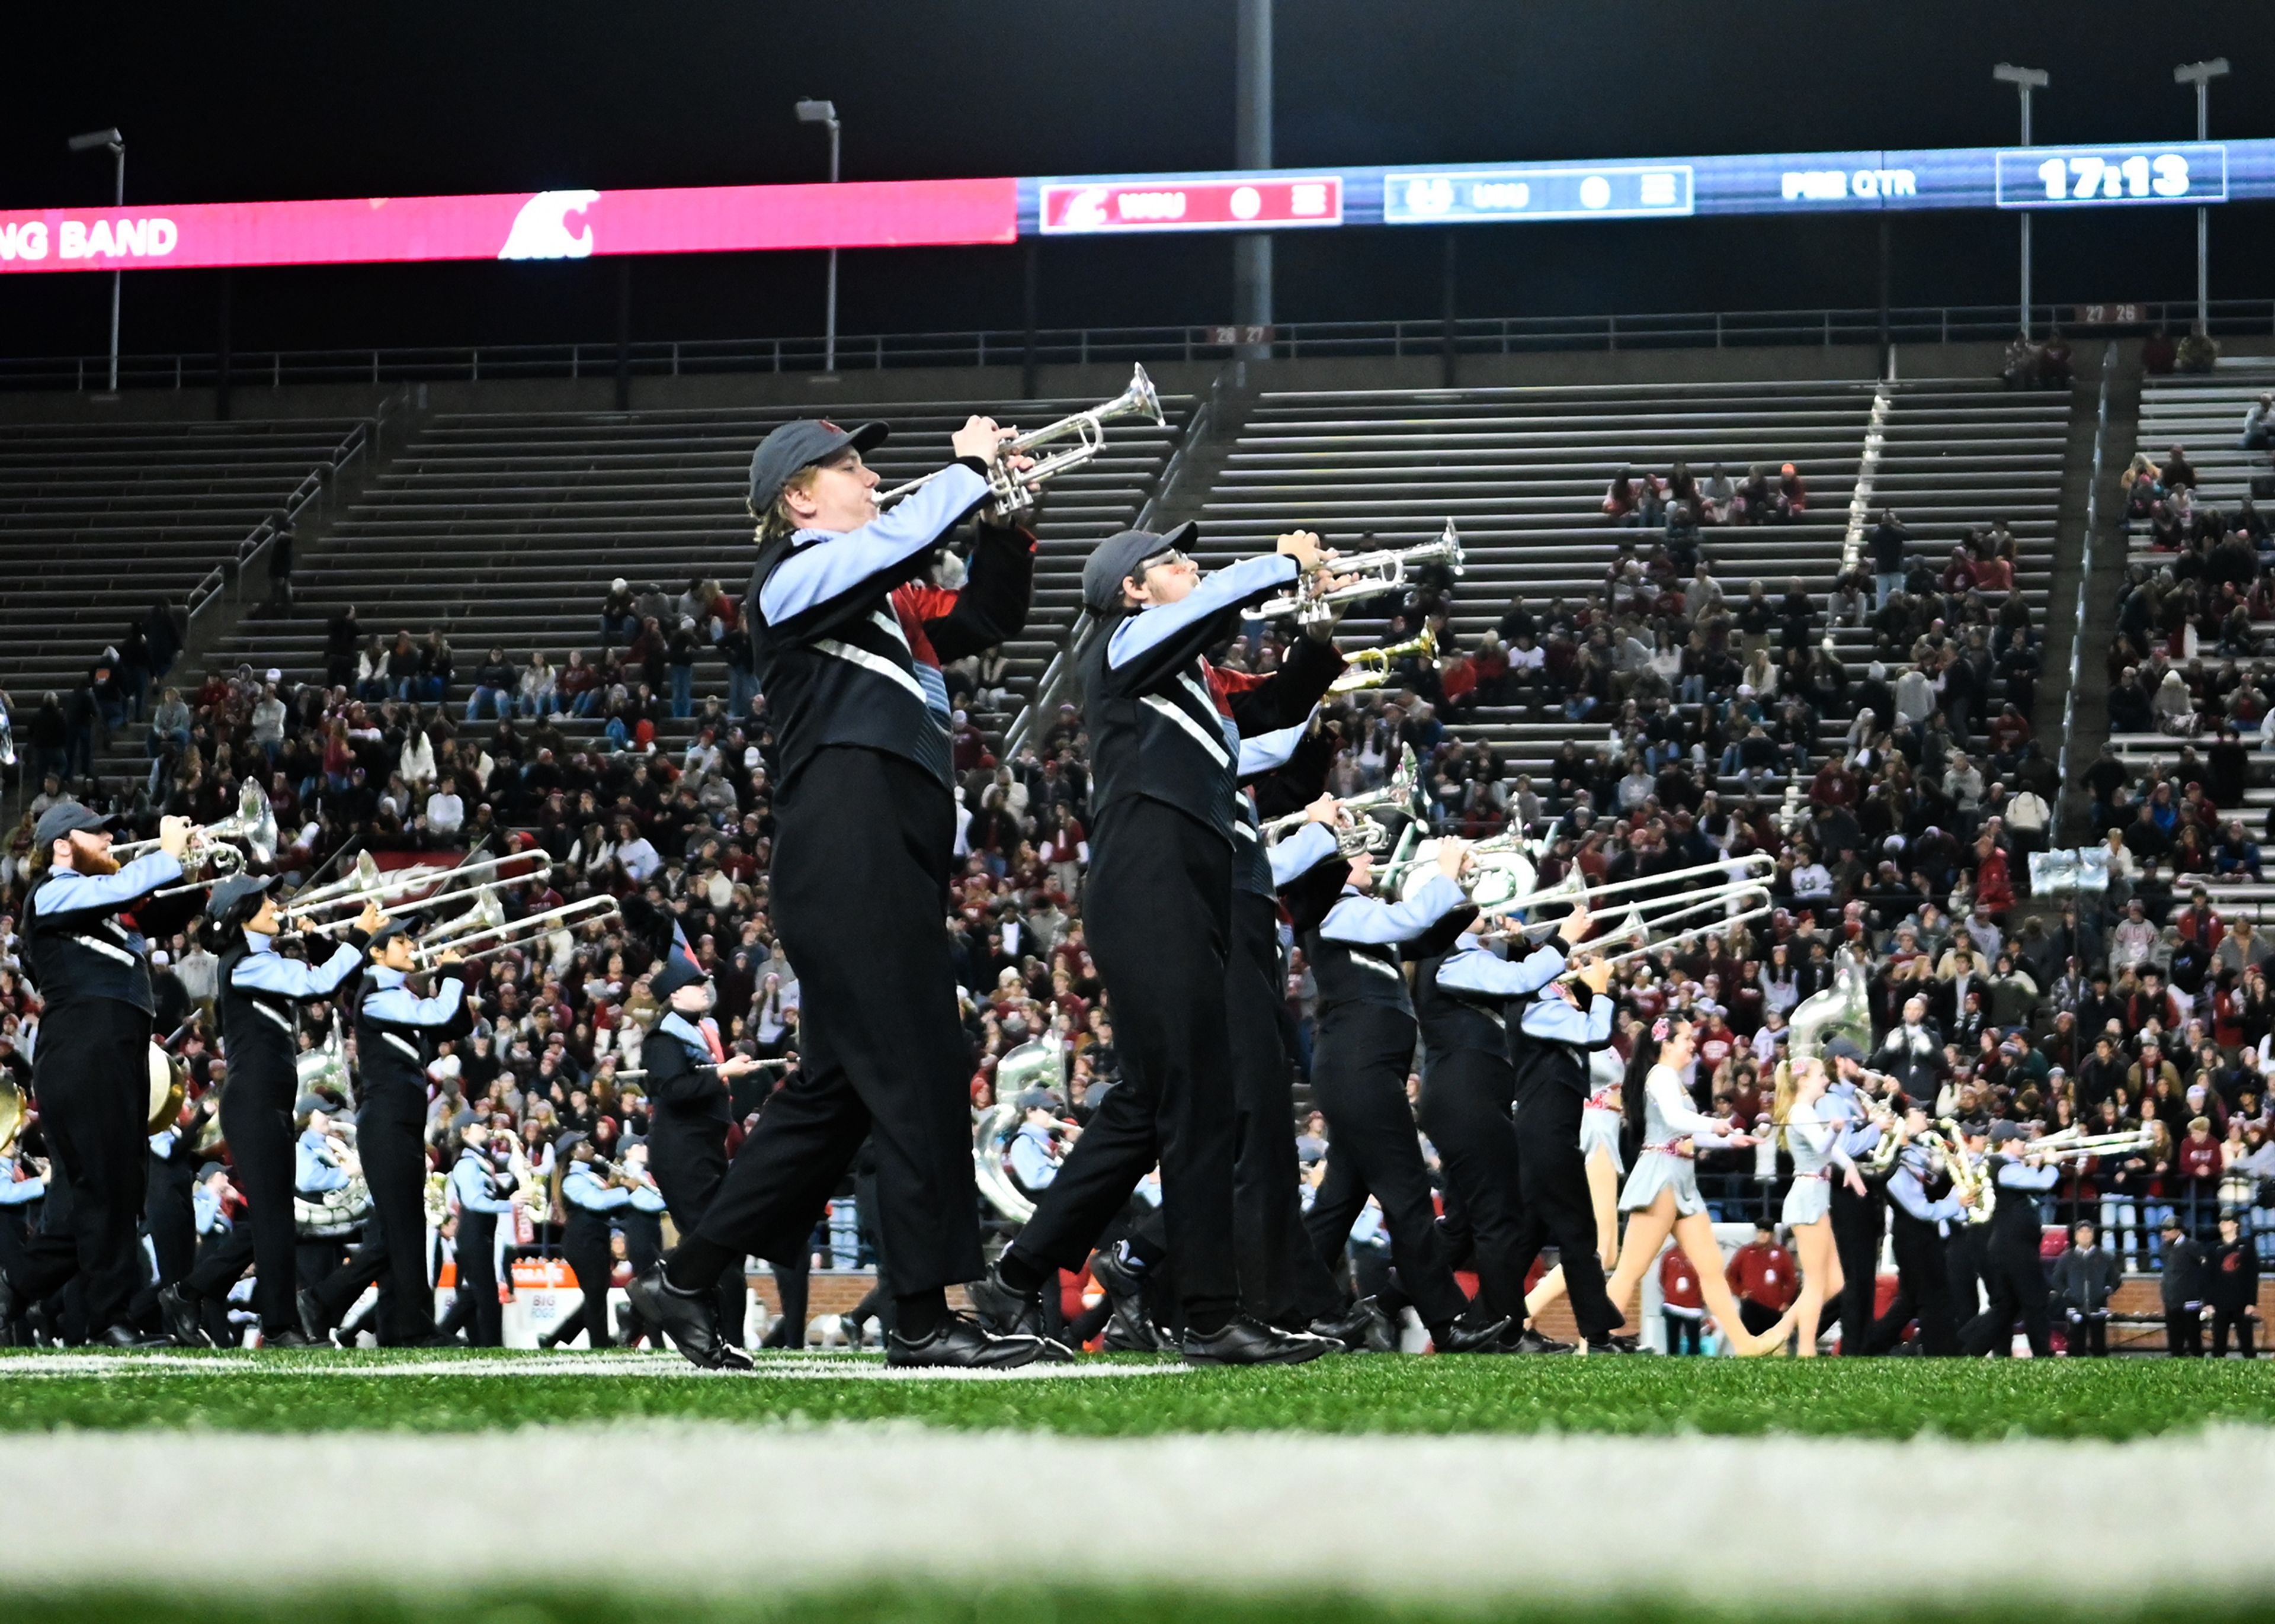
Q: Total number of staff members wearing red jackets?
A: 2